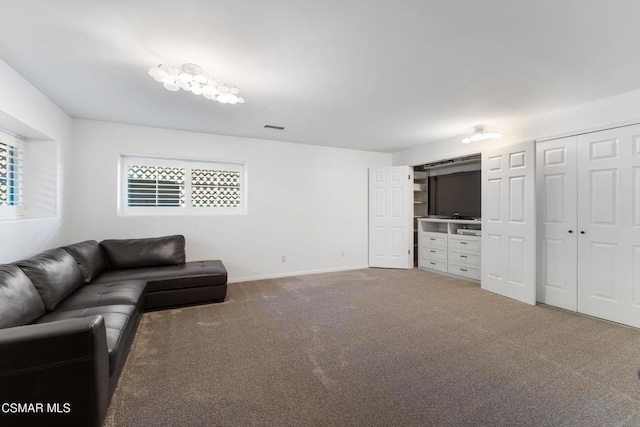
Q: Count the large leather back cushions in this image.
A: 4